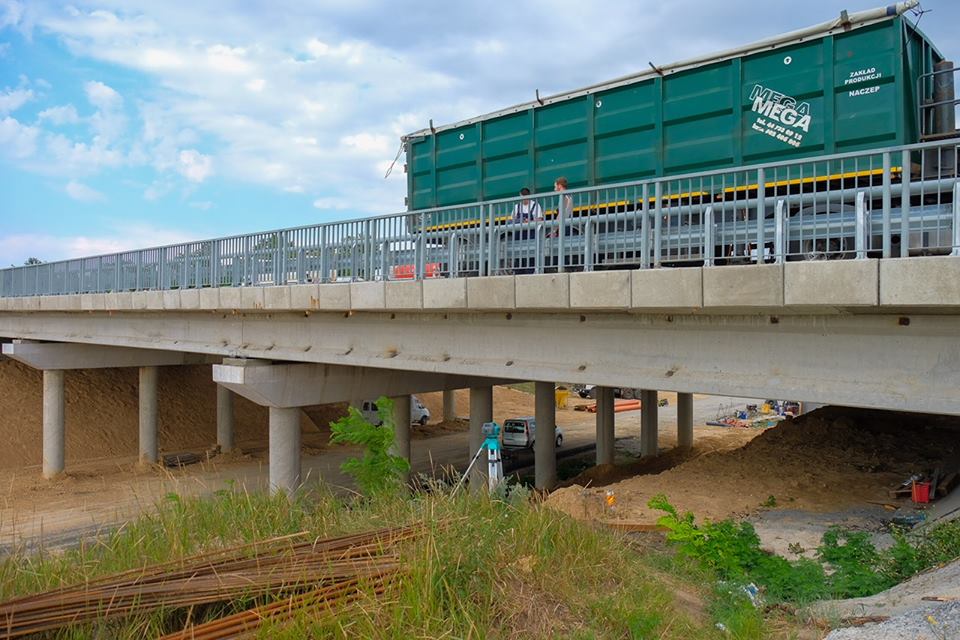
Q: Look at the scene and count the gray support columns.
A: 11